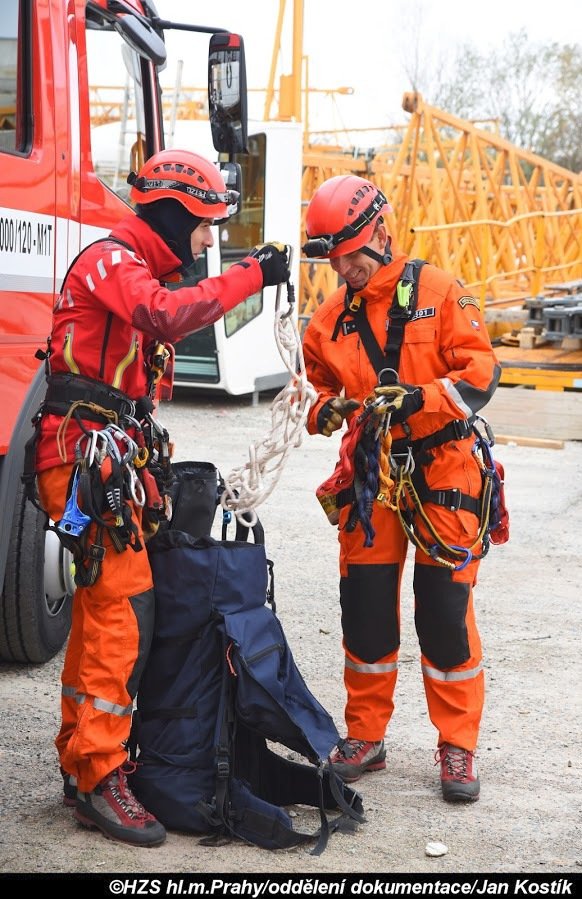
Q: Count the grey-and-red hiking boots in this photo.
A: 4